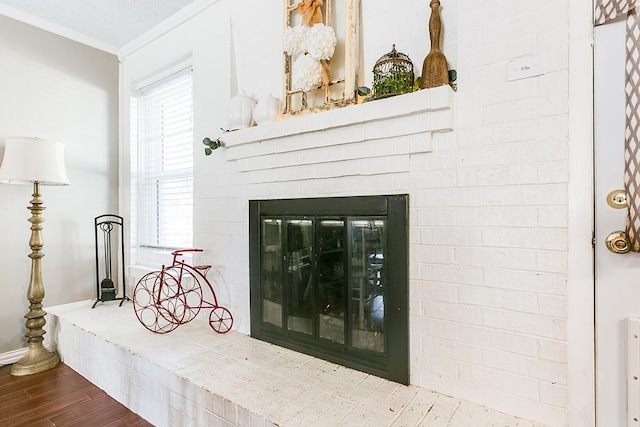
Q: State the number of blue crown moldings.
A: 0